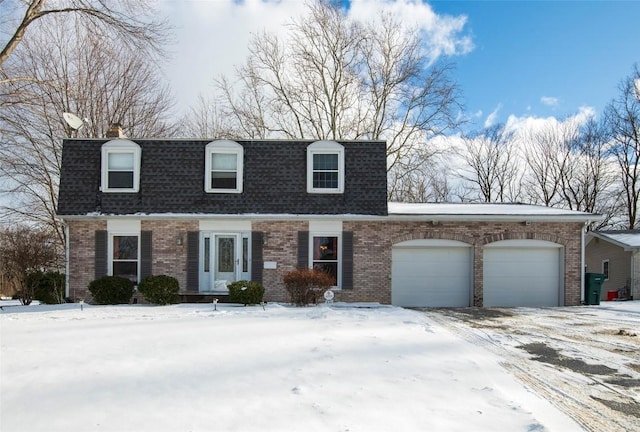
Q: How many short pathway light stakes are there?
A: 3